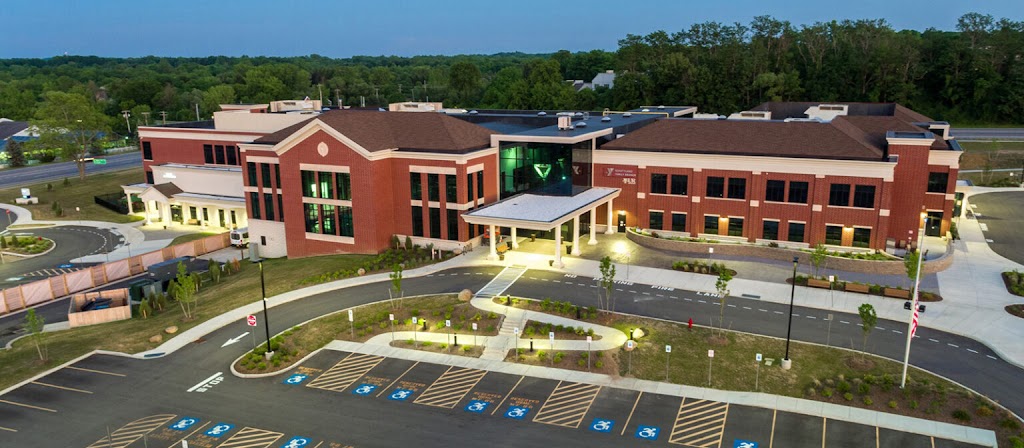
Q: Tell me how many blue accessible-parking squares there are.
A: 11